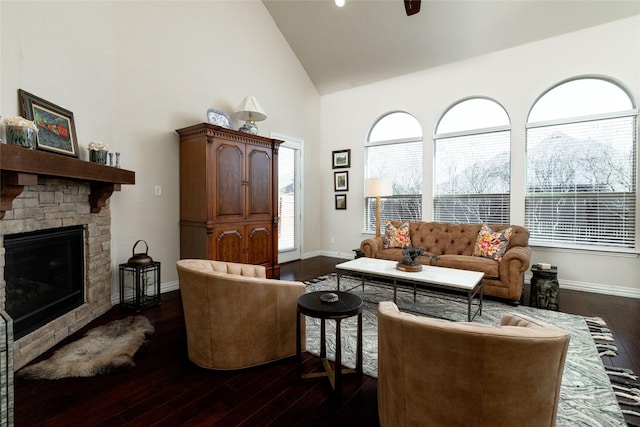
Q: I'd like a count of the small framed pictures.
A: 3